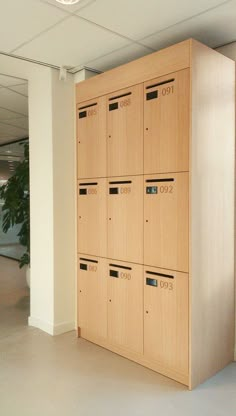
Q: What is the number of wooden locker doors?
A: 9